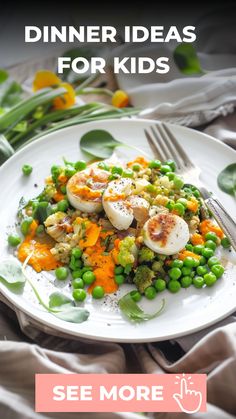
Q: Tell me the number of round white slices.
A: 3